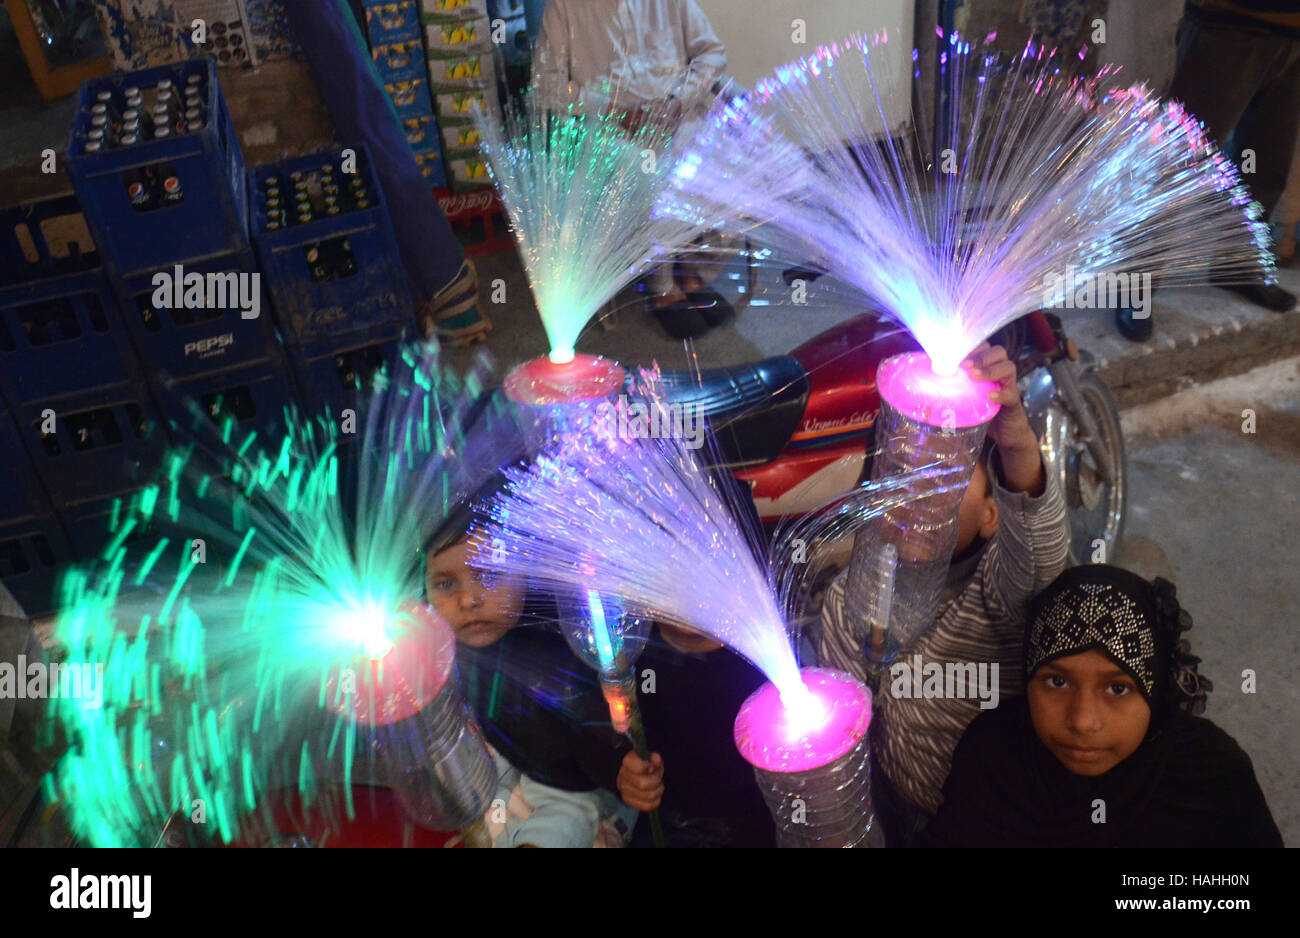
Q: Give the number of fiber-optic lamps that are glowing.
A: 4